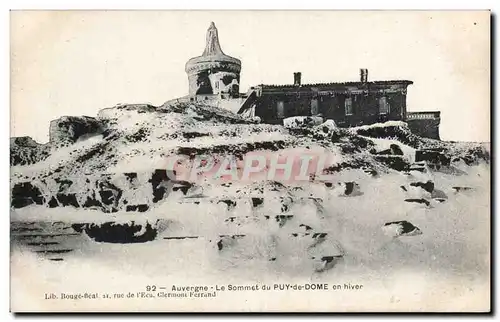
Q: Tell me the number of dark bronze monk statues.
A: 0